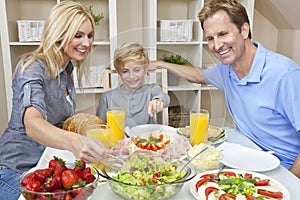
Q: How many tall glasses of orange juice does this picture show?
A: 2